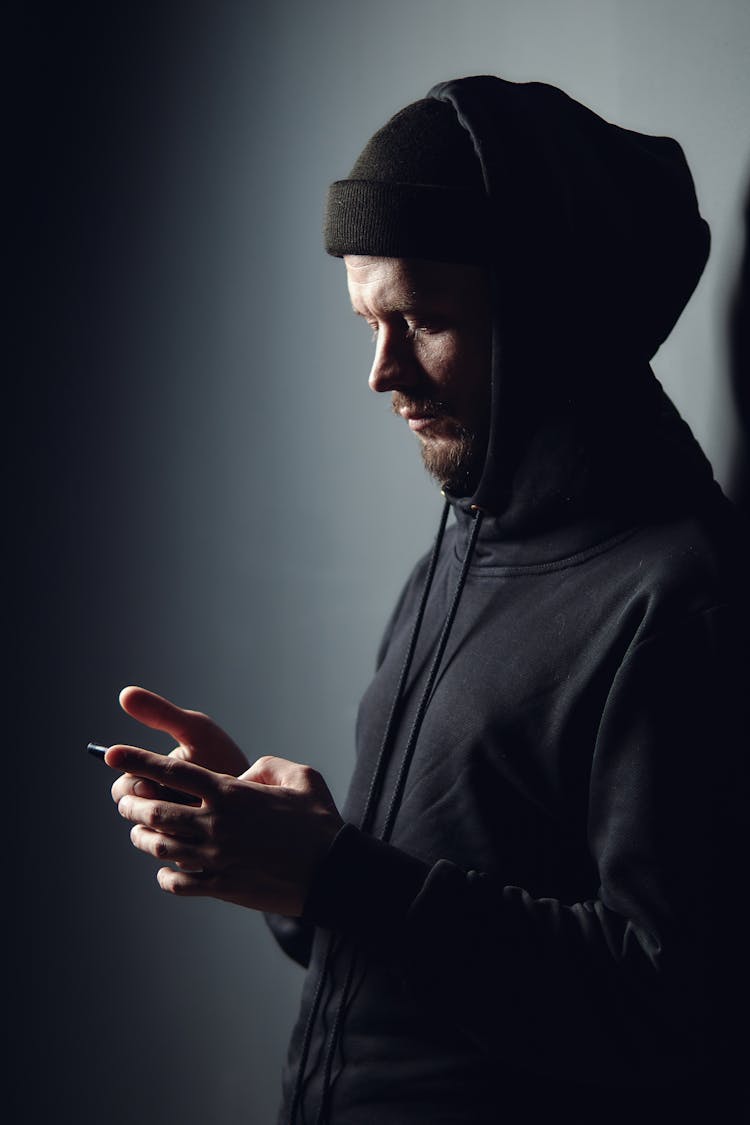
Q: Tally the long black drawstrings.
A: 2